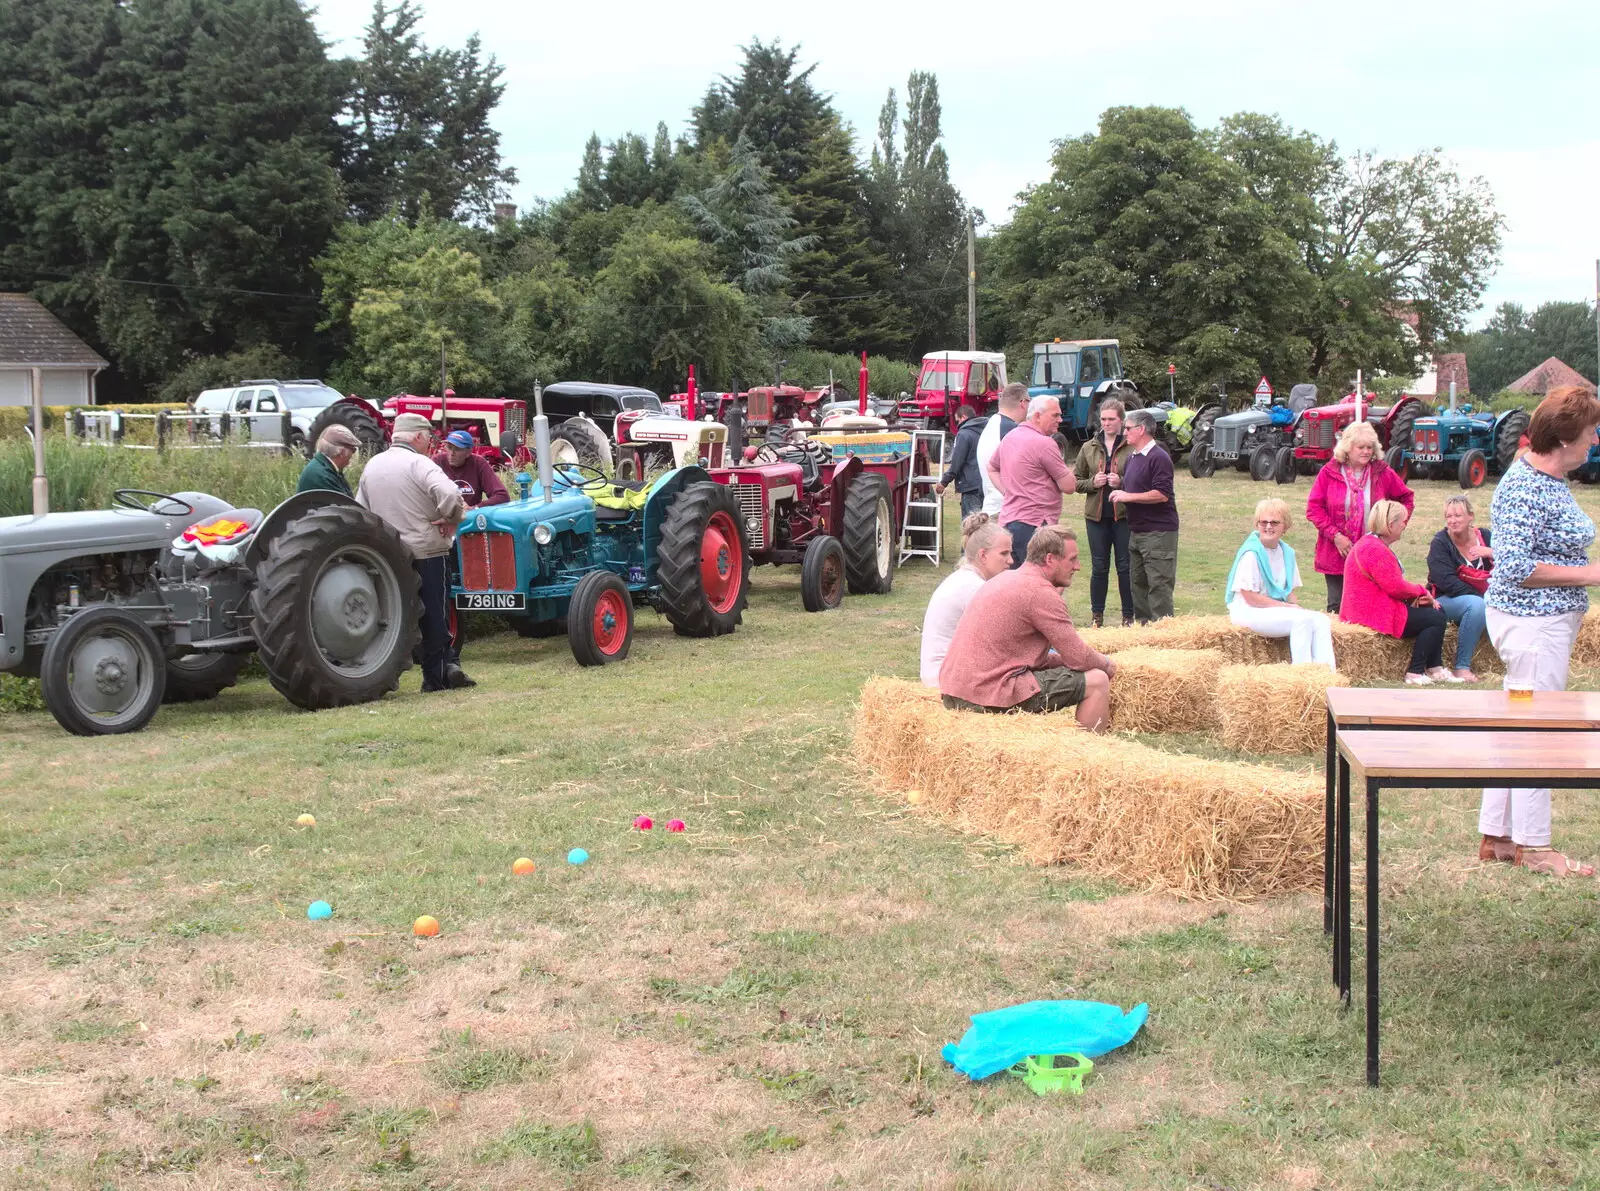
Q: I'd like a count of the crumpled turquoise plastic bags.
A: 1